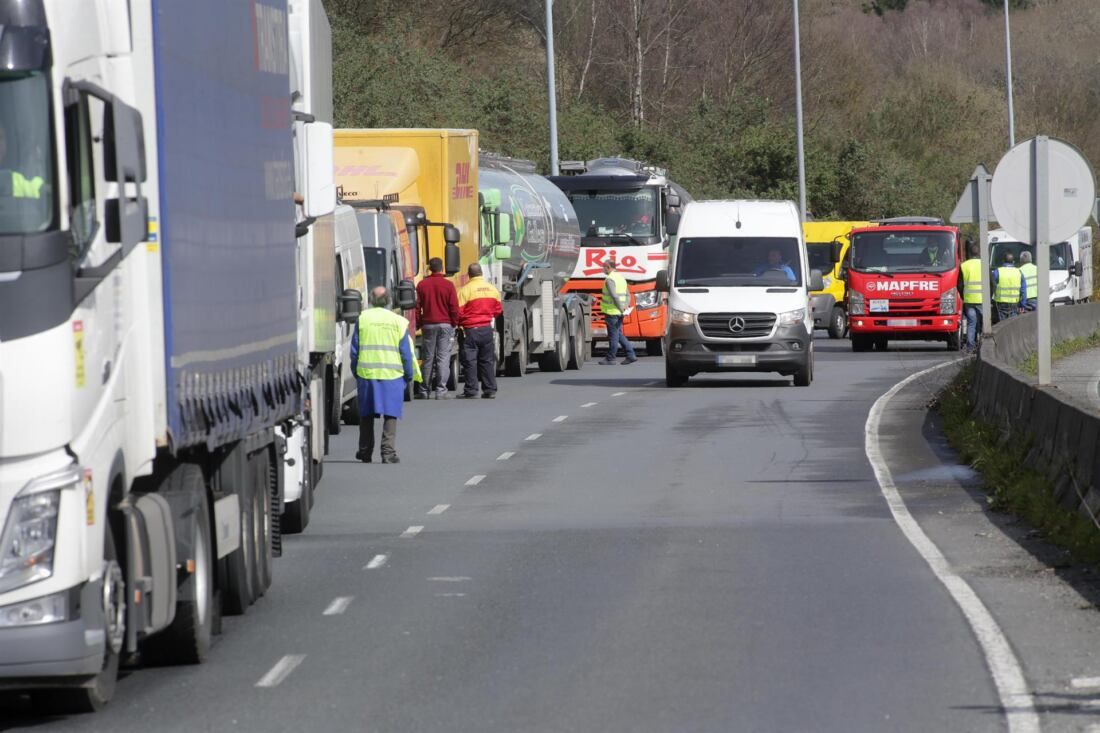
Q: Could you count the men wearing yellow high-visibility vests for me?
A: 5